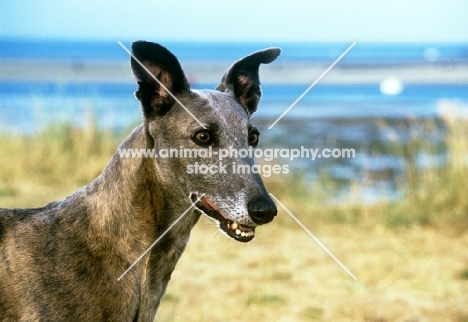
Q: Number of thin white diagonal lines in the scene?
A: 4